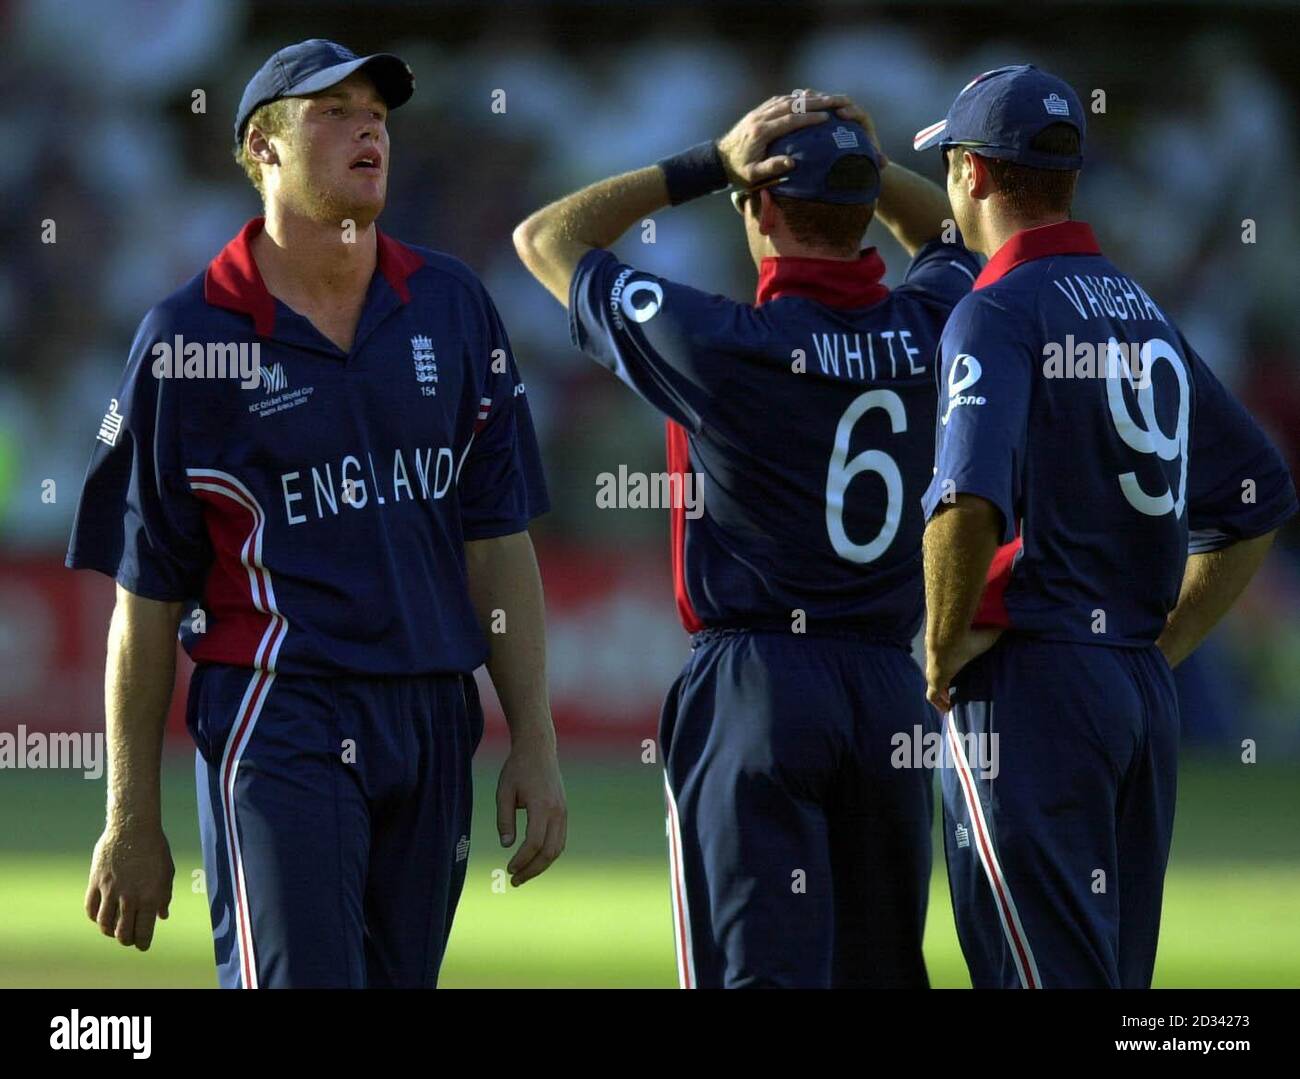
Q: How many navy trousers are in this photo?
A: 3